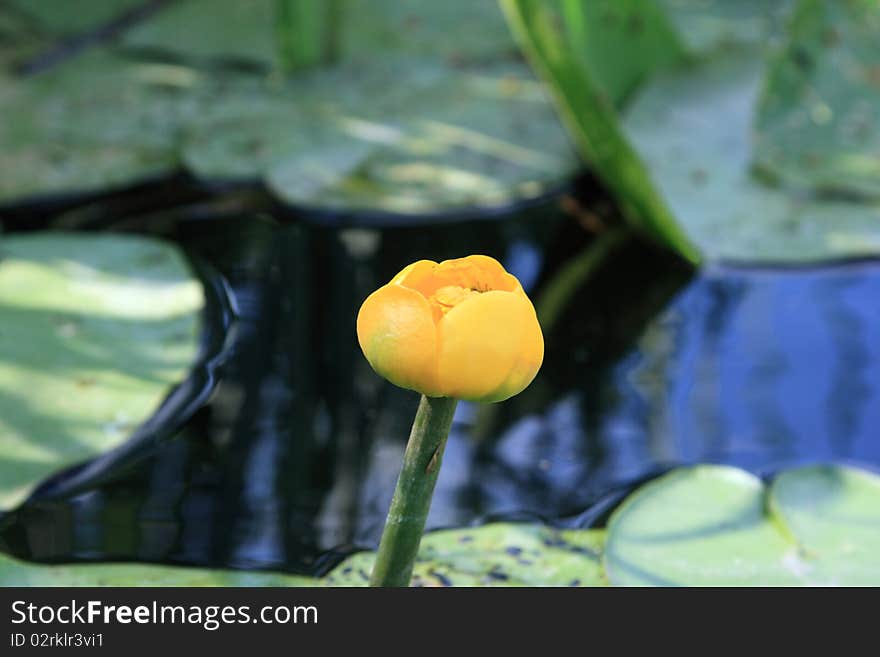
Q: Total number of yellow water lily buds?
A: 1